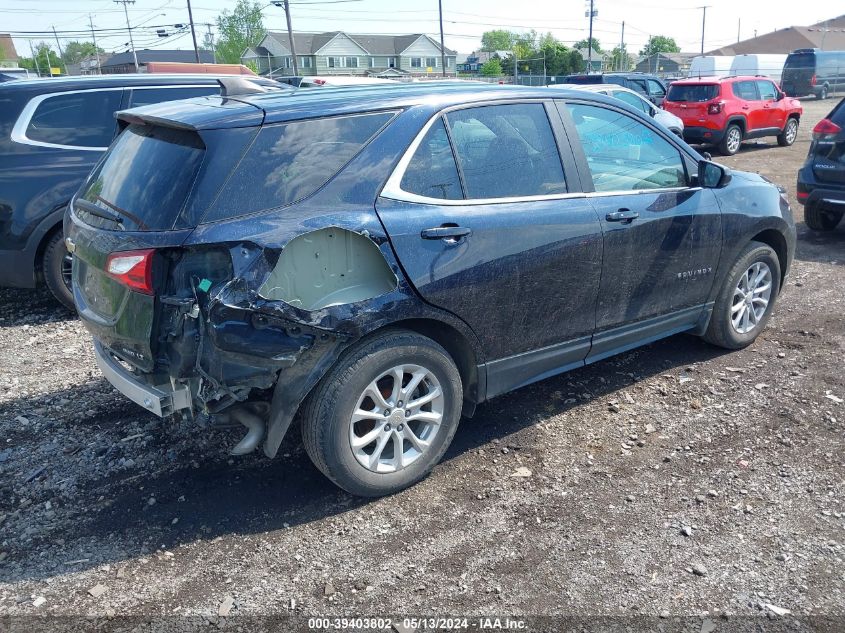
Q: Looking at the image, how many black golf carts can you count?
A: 0